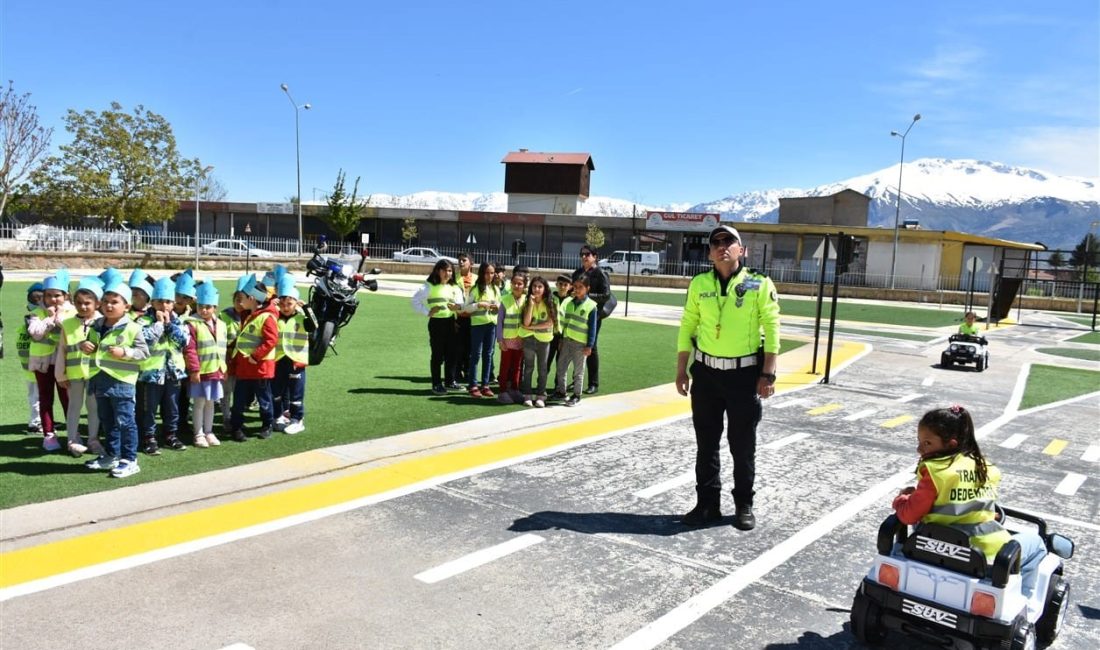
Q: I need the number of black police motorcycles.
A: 1